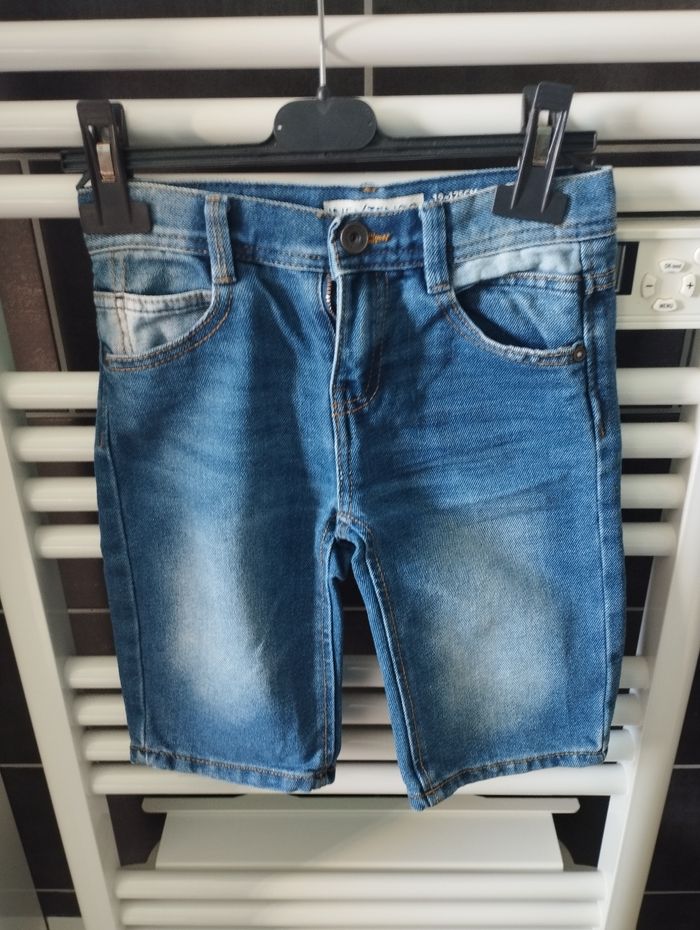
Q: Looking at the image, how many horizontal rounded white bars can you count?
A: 13